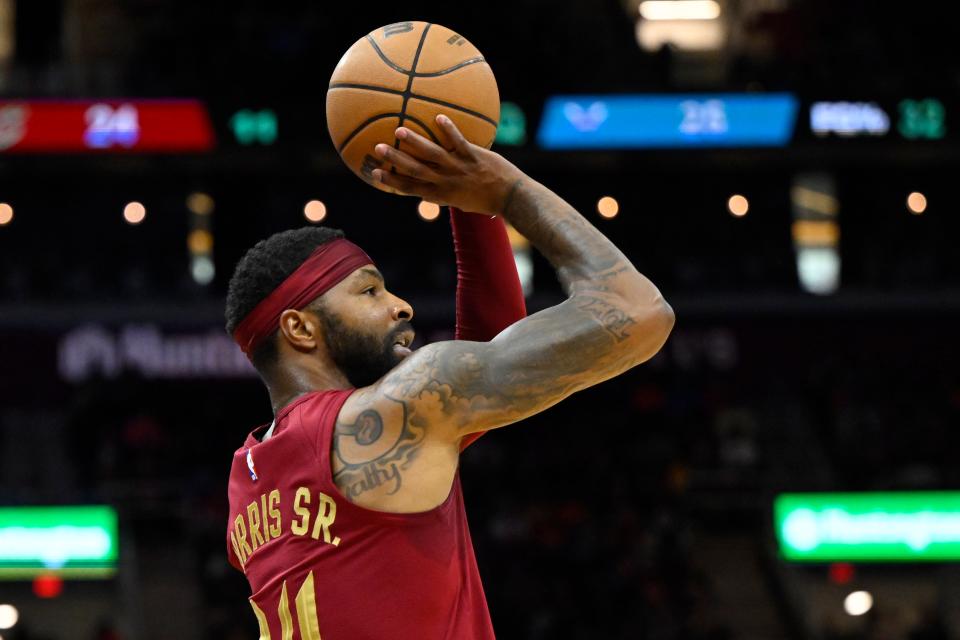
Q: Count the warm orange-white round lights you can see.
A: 7